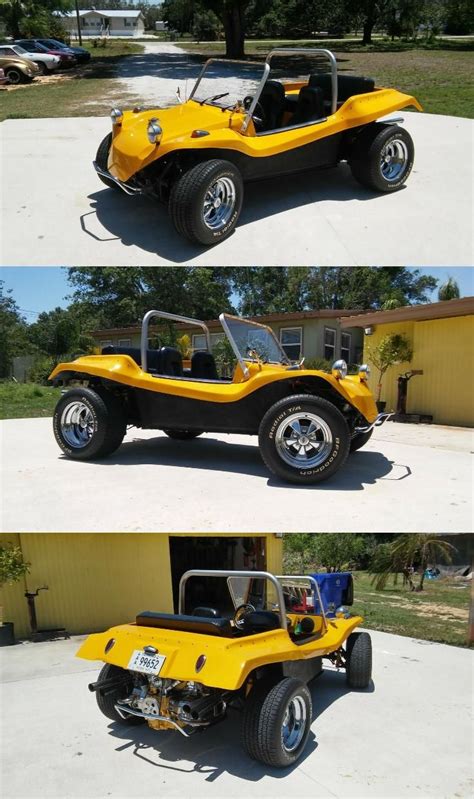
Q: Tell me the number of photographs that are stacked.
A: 3